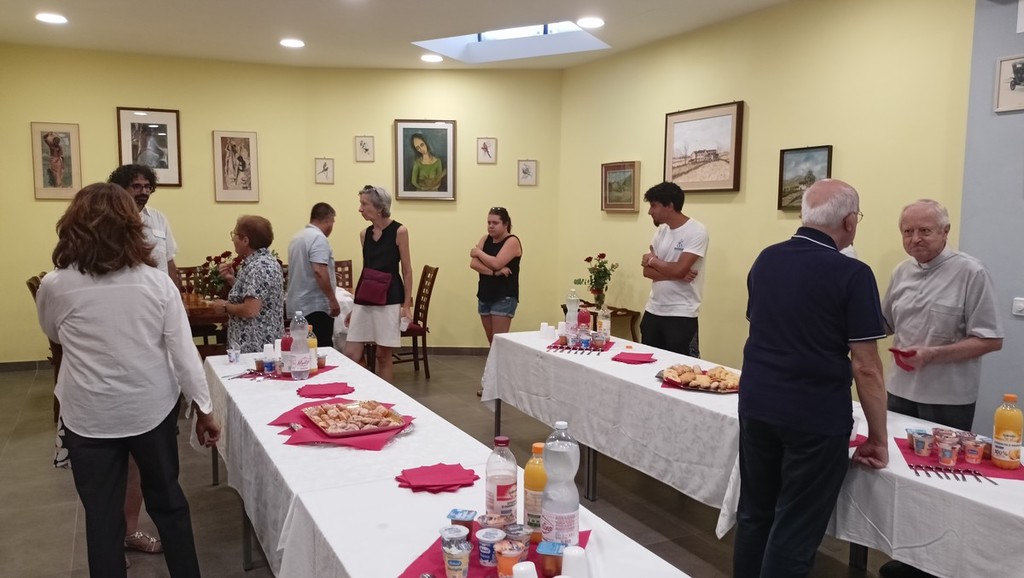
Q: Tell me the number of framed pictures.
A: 12